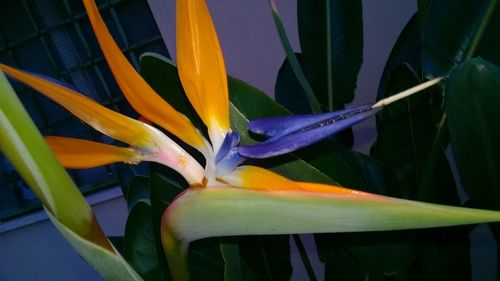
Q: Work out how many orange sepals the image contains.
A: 5